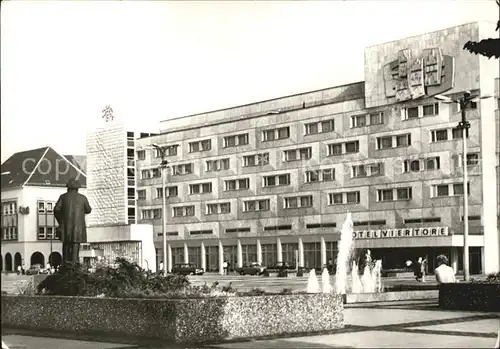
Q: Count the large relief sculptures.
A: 1